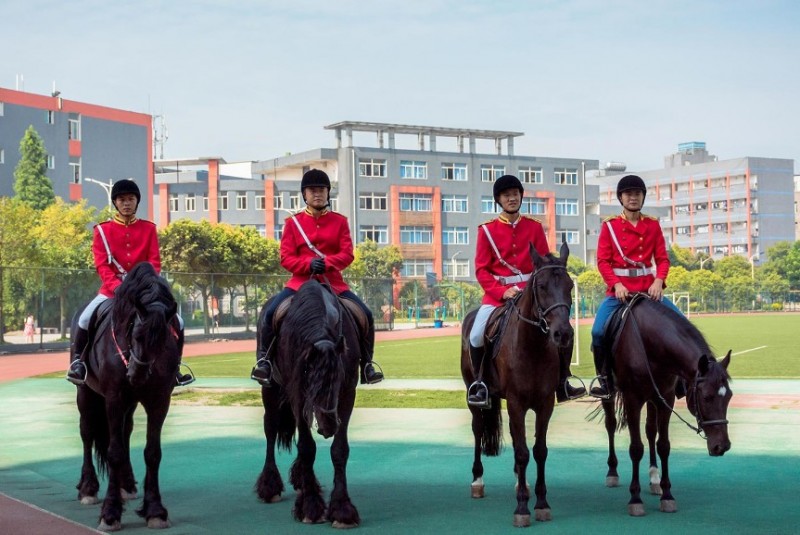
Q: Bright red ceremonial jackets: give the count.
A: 4